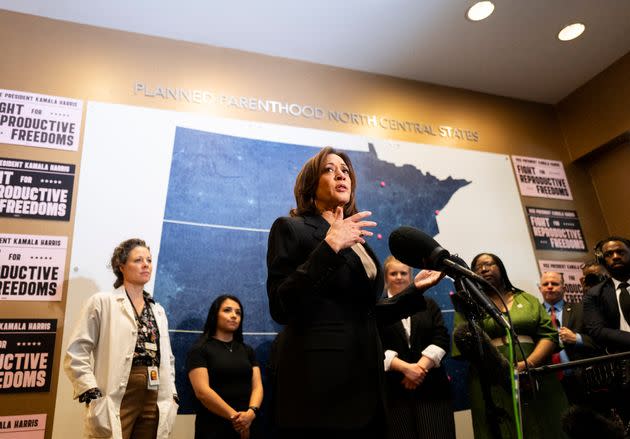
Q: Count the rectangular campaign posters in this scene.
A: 8